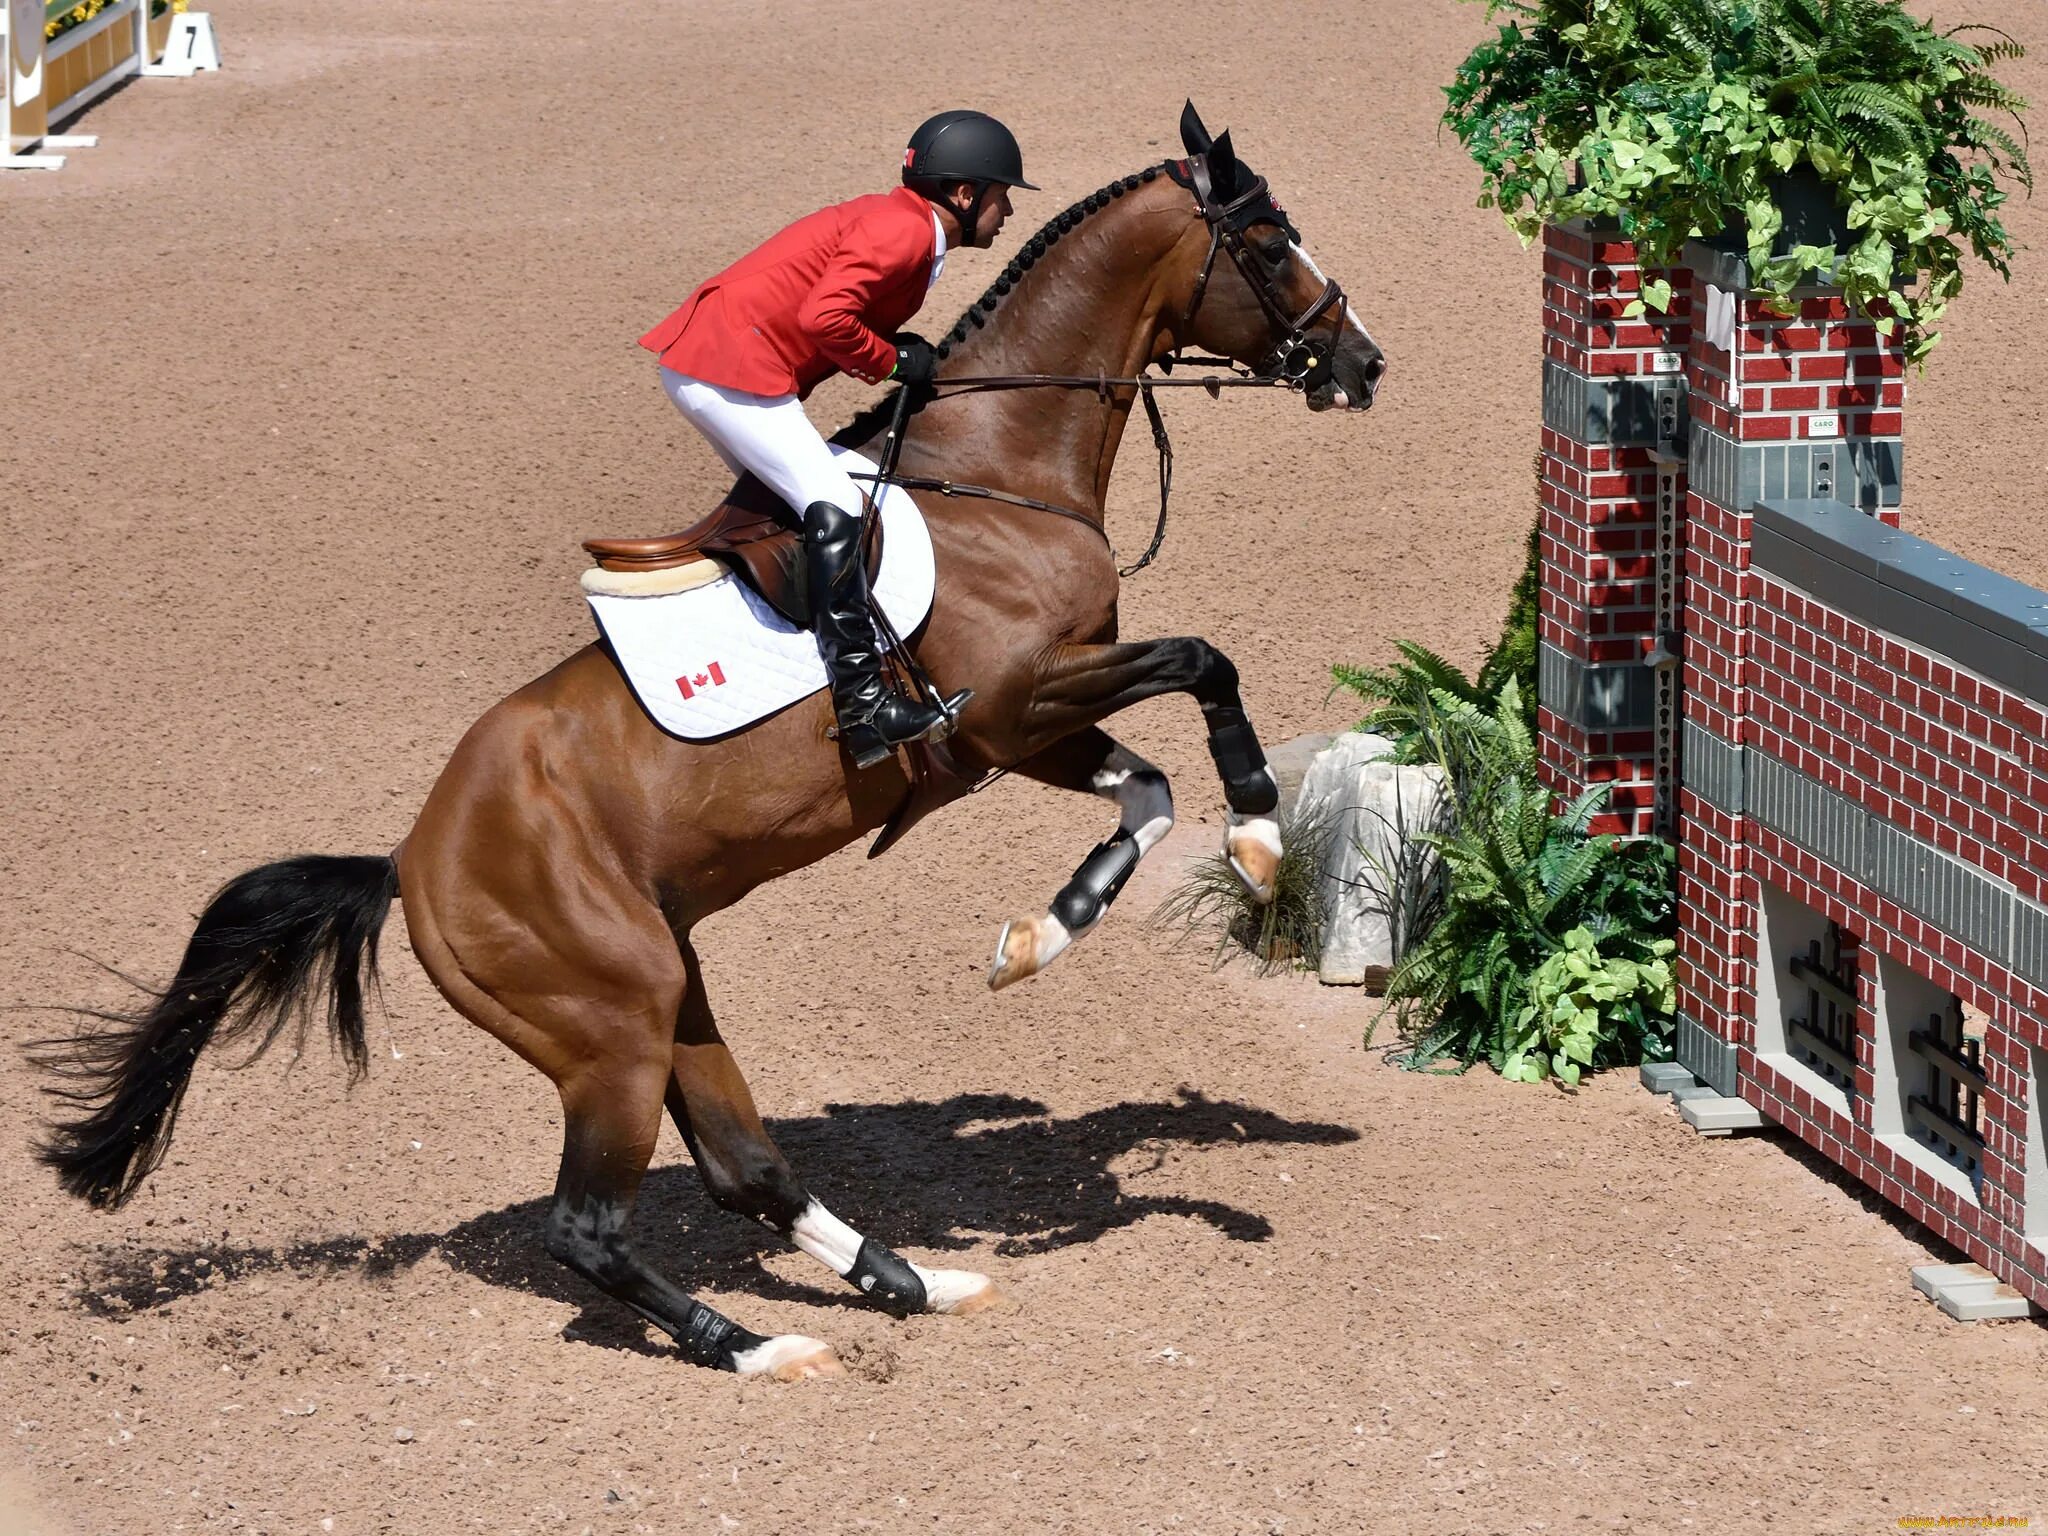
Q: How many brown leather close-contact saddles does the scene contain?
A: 1